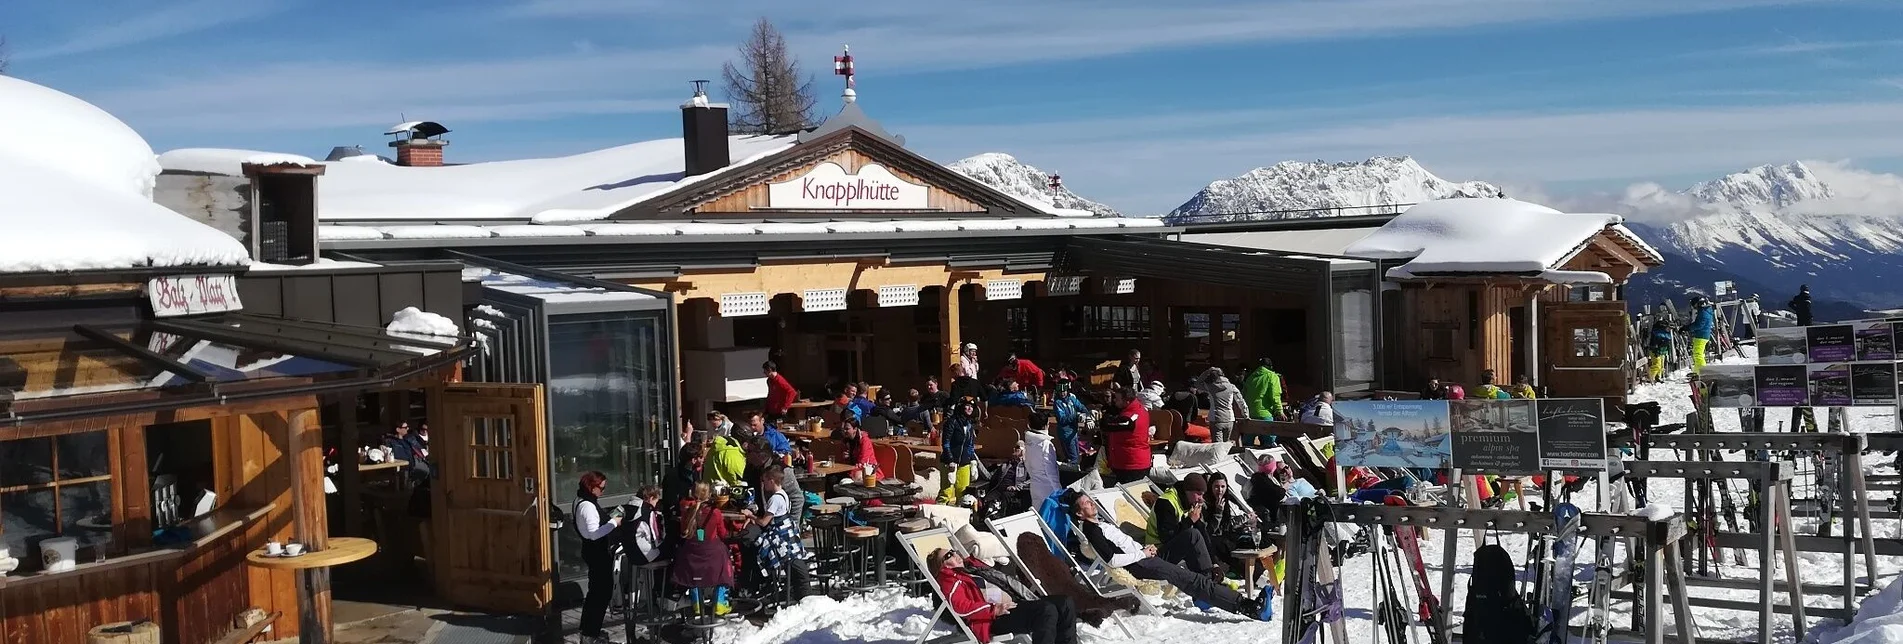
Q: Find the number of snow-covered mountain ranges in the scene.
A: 3